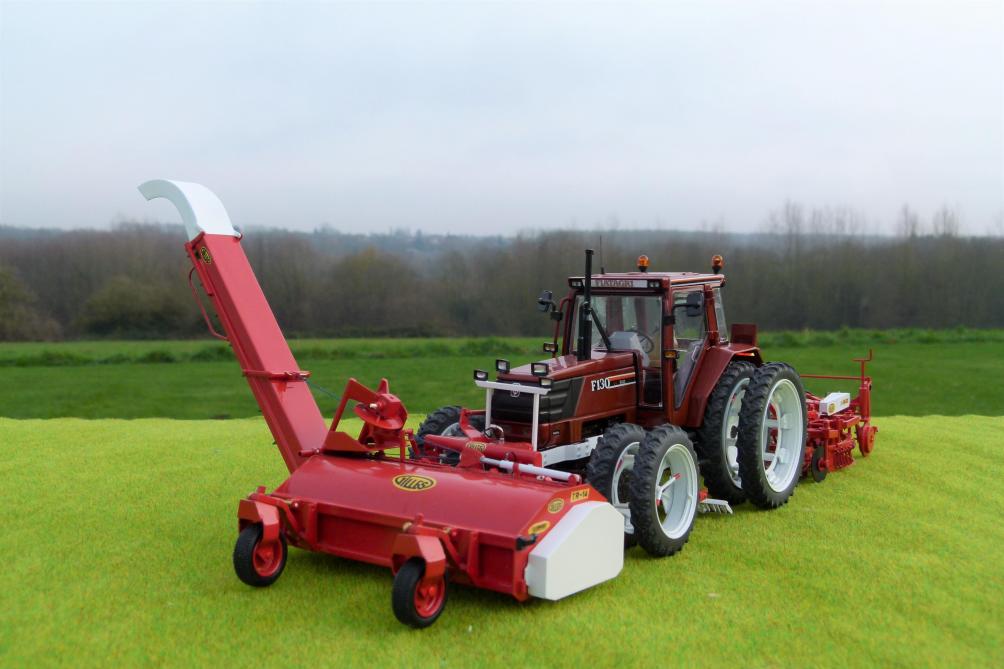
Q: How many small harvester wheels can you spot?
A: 2